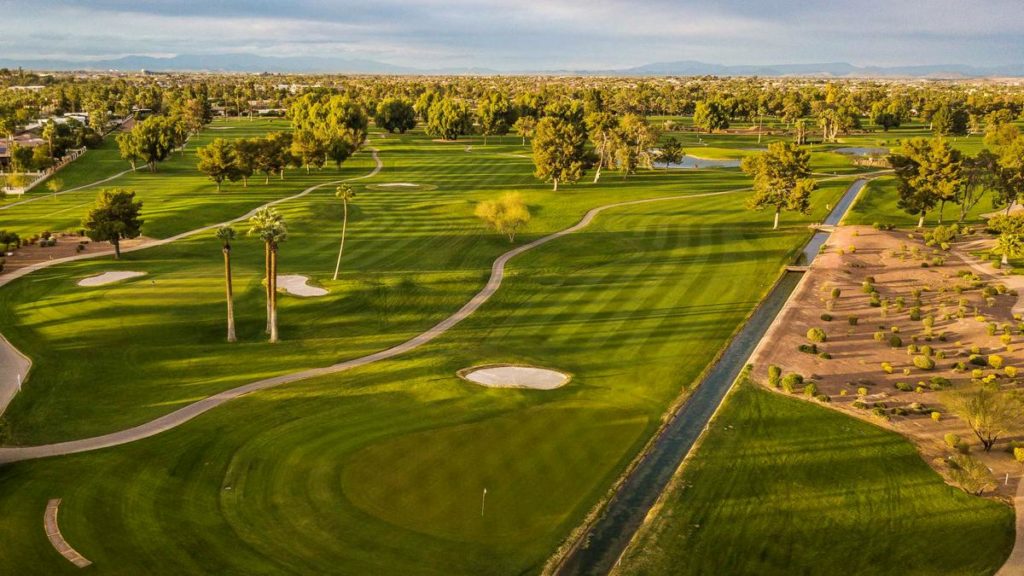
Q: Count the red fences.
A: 0